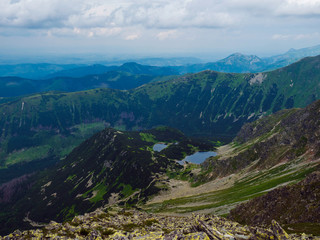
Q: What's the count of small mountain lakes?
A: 2